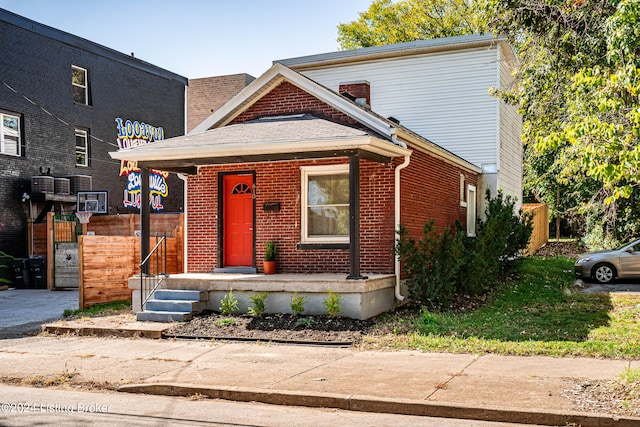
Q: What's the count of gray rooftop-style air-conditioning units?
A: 3